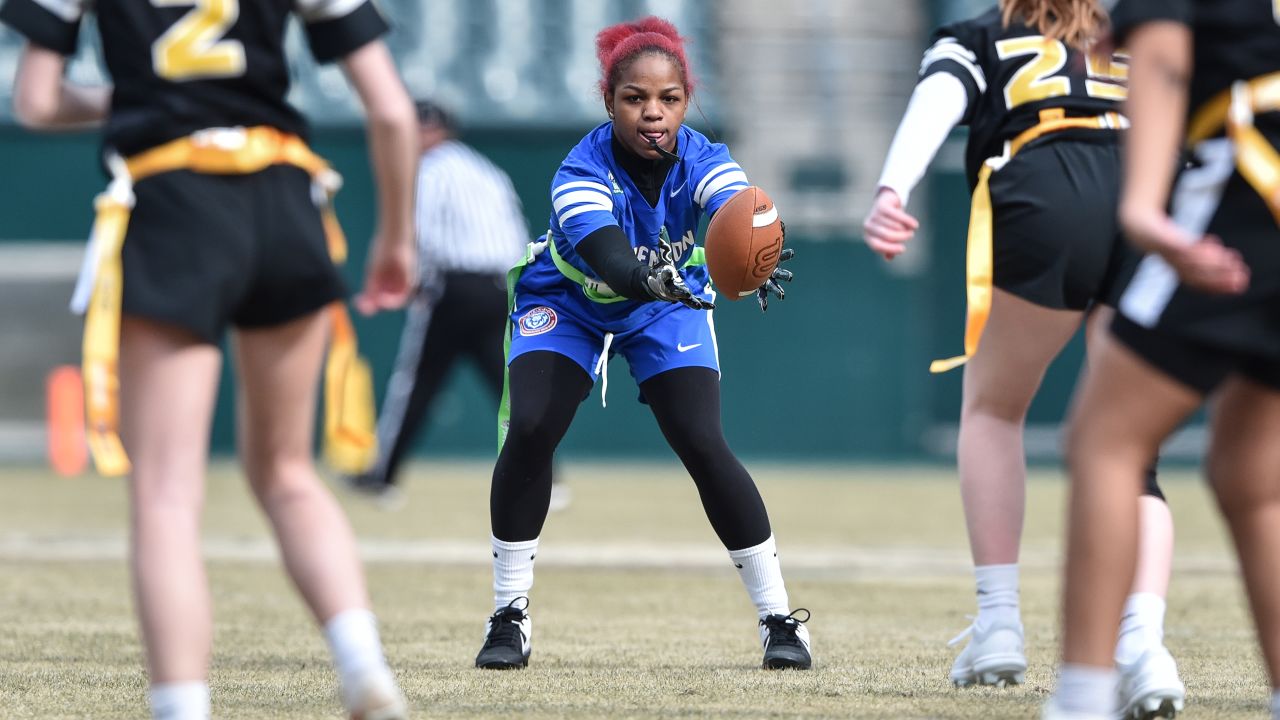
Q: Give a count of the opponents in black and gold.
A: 3